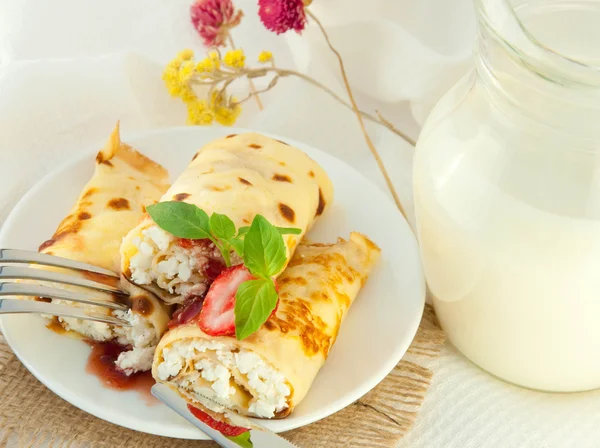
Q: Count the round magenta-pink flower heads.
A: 2